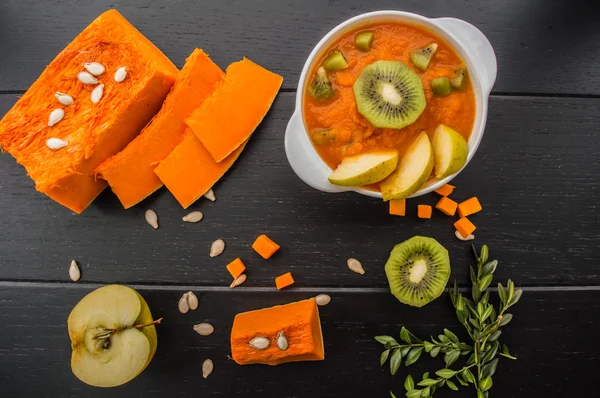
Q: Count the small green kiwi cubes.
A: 6